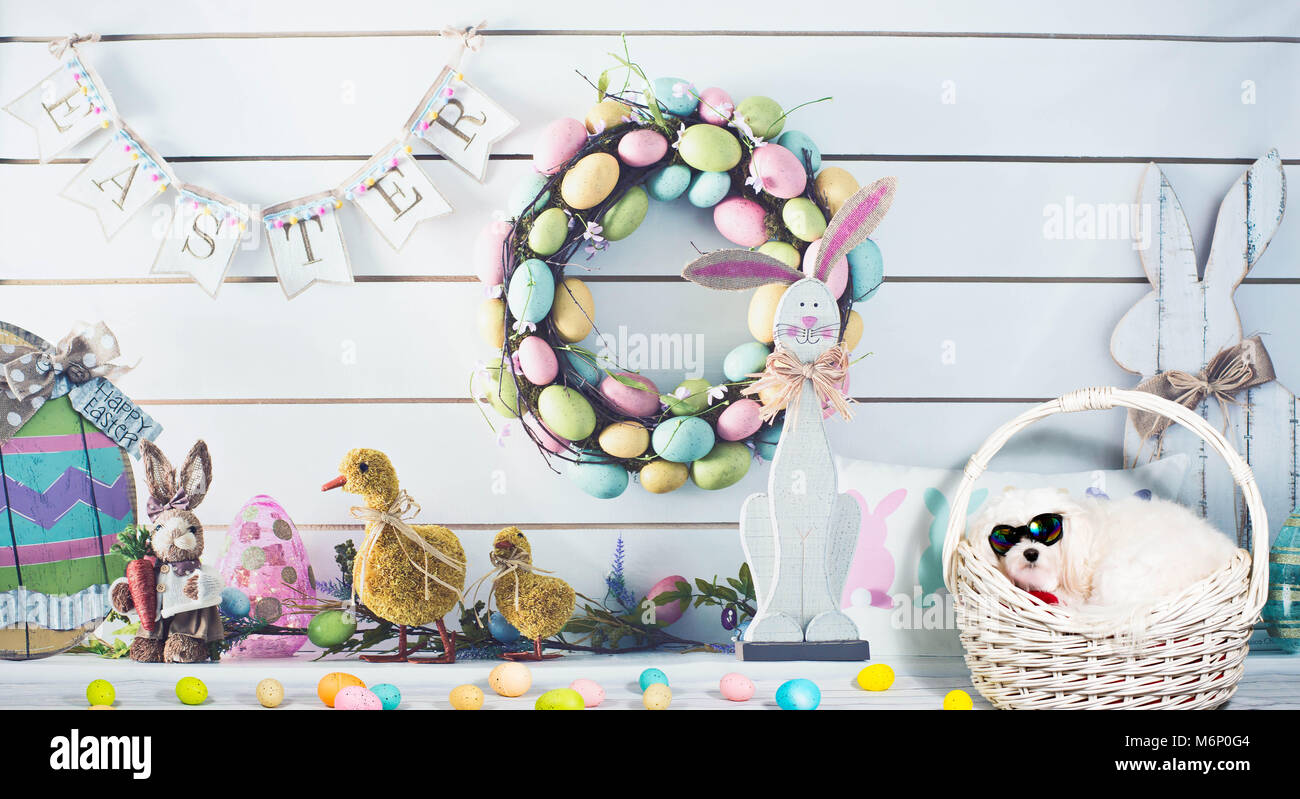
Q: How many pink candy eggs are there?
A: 3